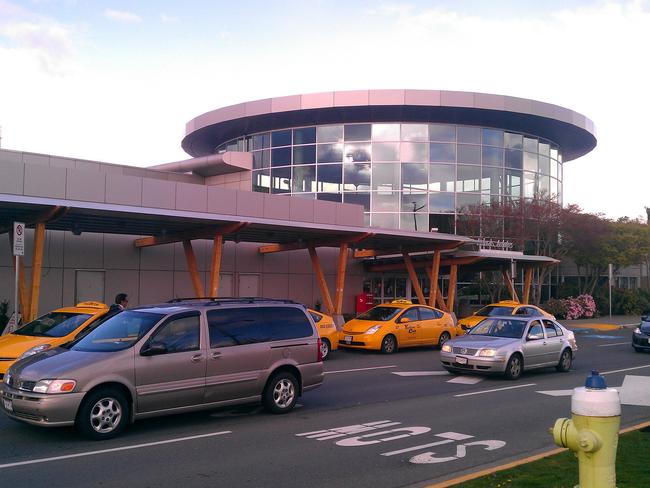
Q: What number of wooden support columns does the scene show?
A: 12